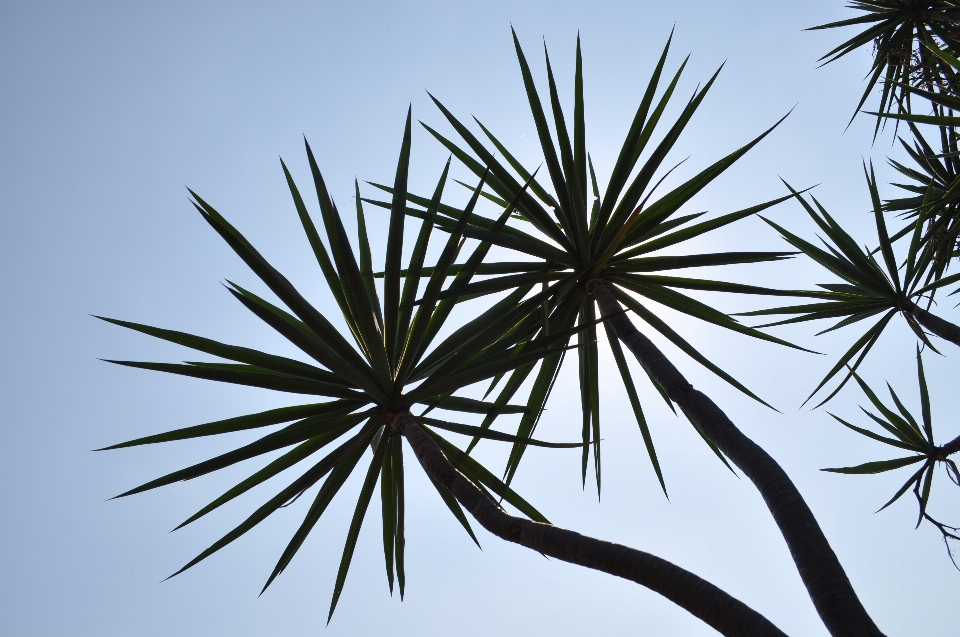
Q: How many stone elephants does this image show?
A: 0